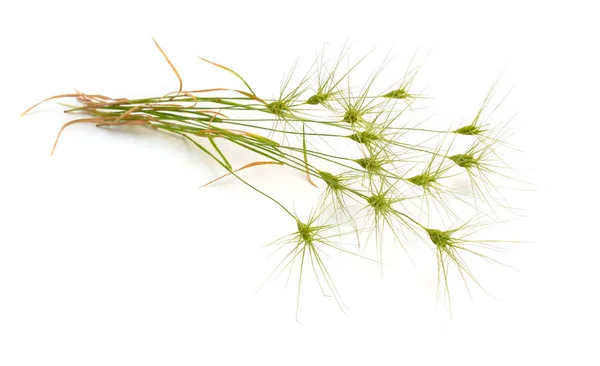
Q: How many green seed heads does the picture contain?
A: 13